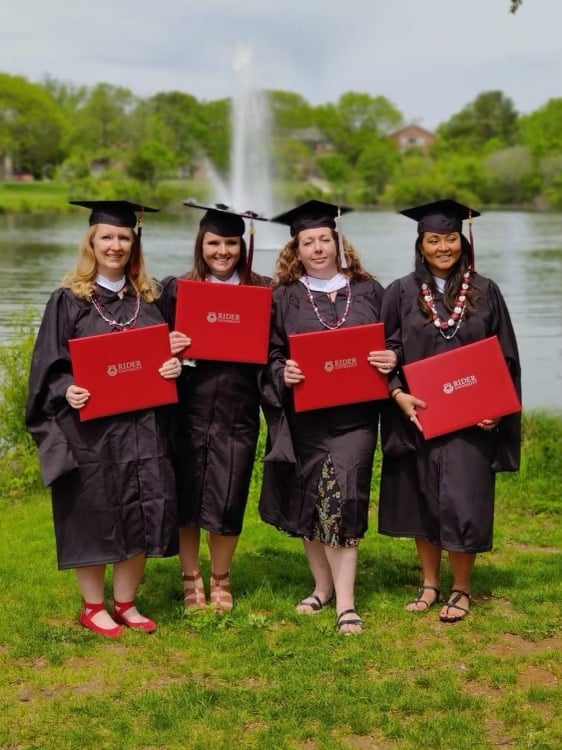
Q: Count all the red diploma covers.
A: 4